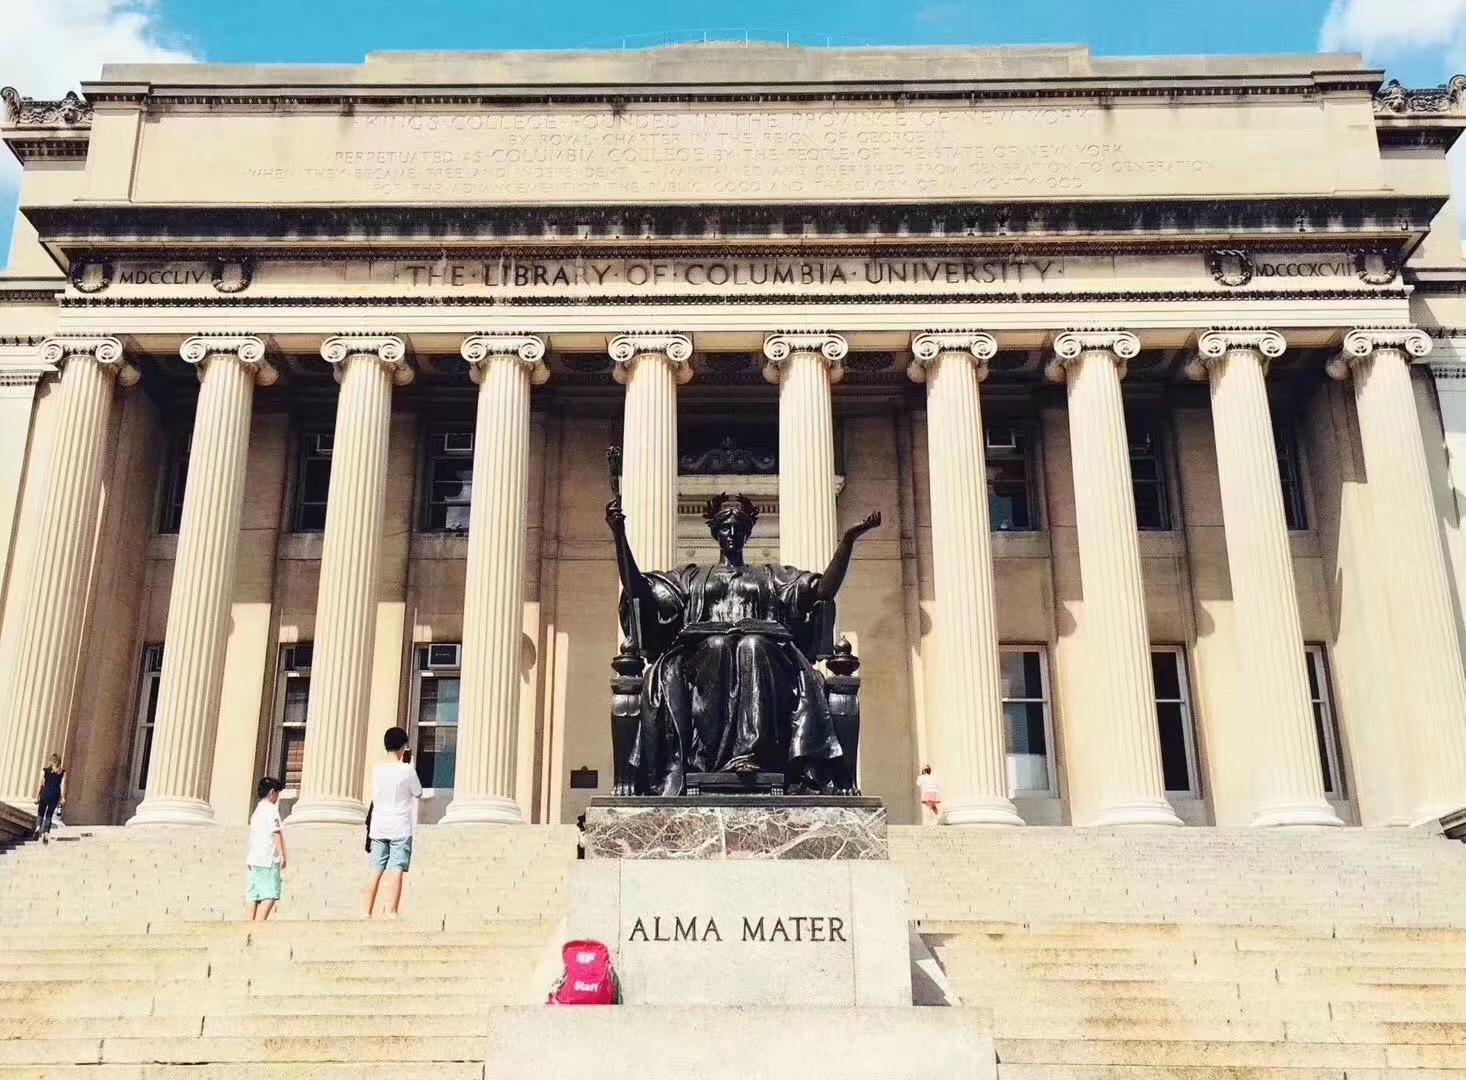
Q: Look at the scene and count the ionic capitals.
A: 10